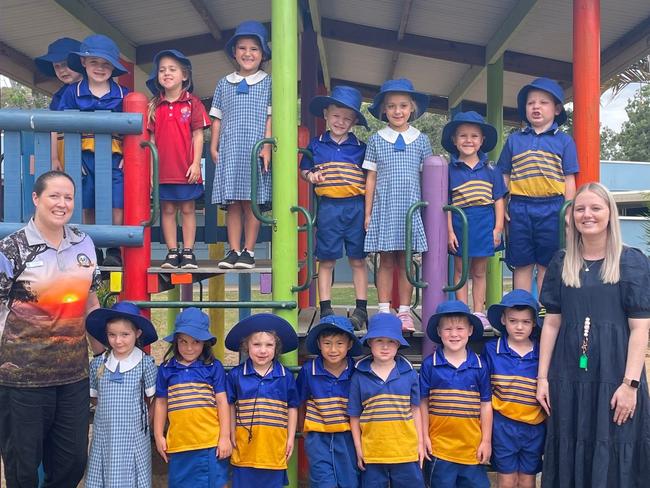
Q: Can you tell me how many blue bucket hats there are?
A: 15